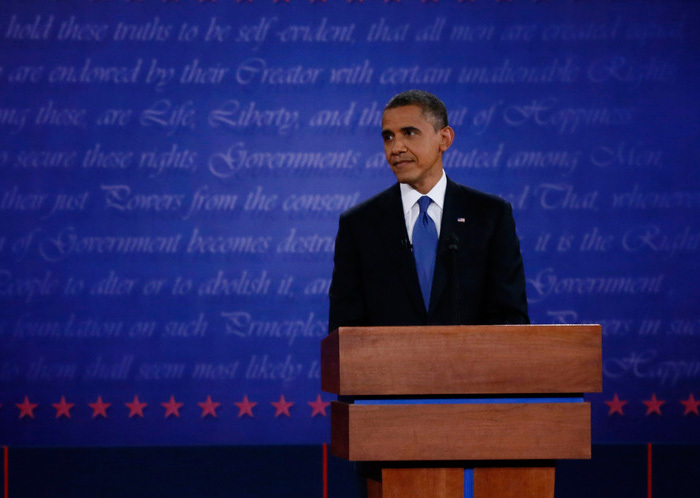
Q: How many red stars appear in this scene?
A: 12